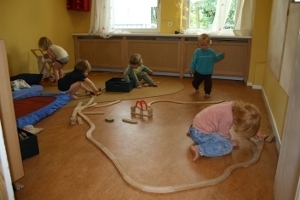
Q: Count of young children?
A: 5